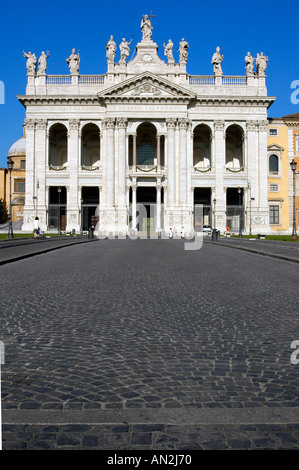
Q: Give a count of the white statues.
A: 11